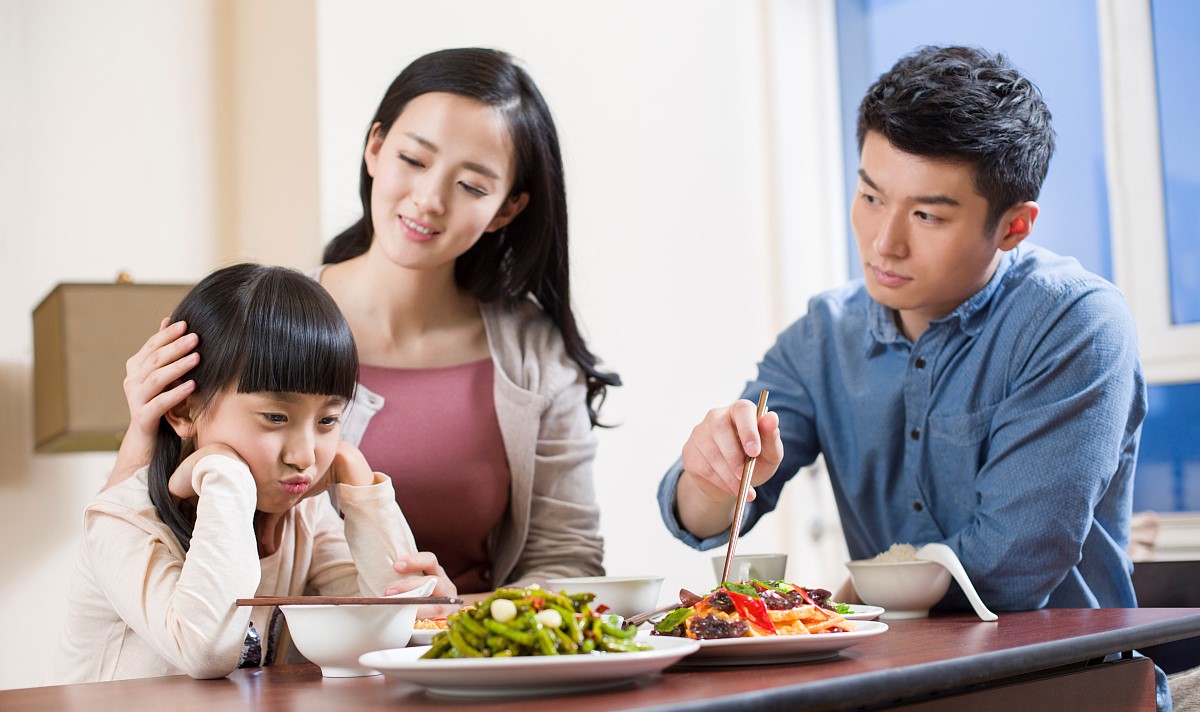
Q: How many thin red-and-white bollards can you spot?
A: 0